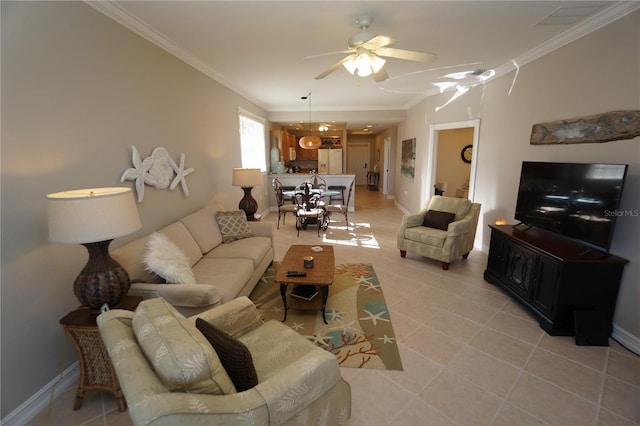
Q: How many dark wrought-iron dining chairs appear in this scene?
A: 4